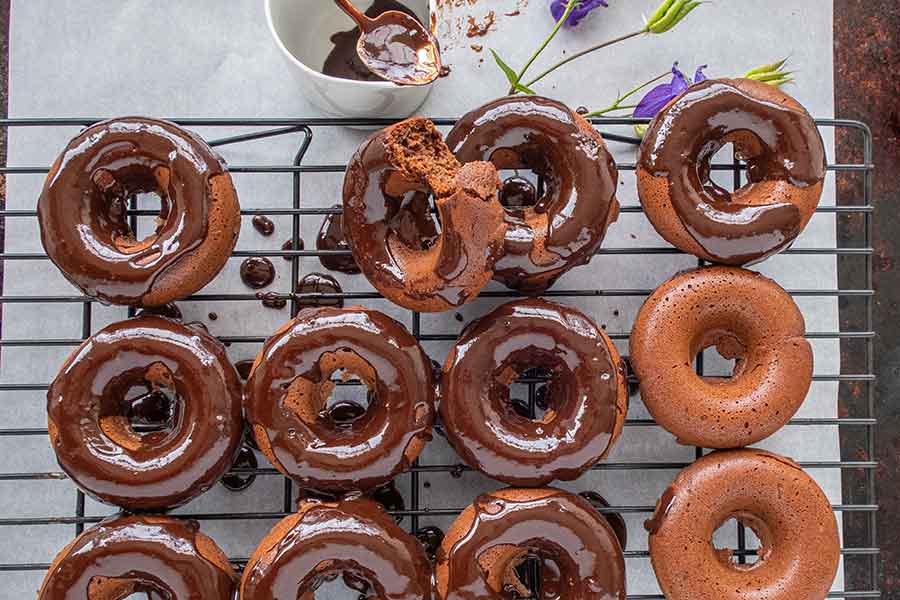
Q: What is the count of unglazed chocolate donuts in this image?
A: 2